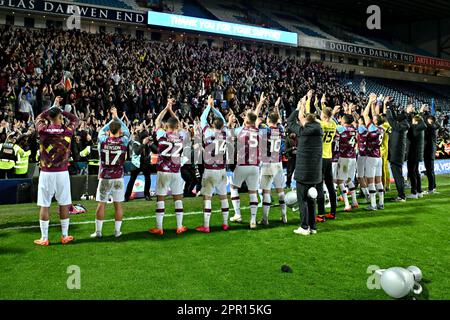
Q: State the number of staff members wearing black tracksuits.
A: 4